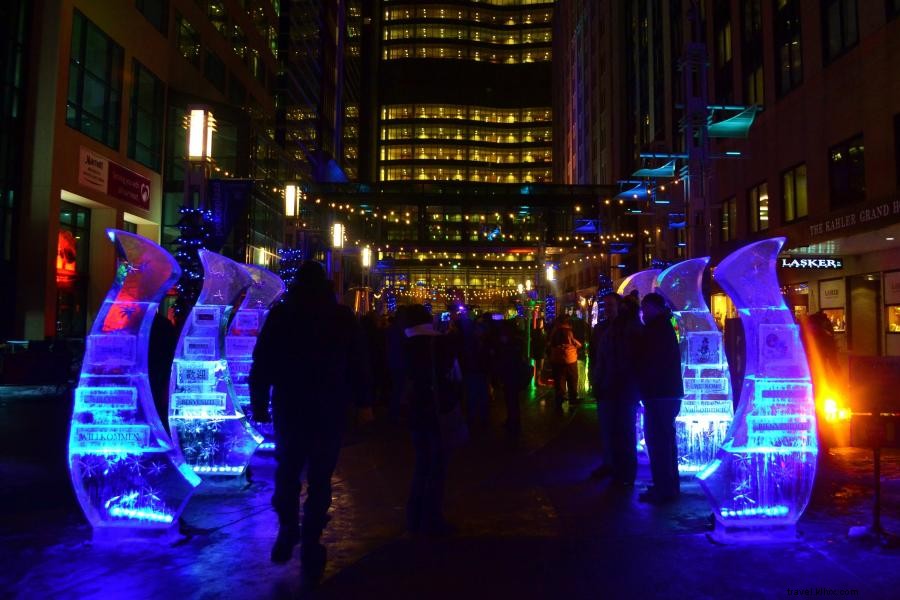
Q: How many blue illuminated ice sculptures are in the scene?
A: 6